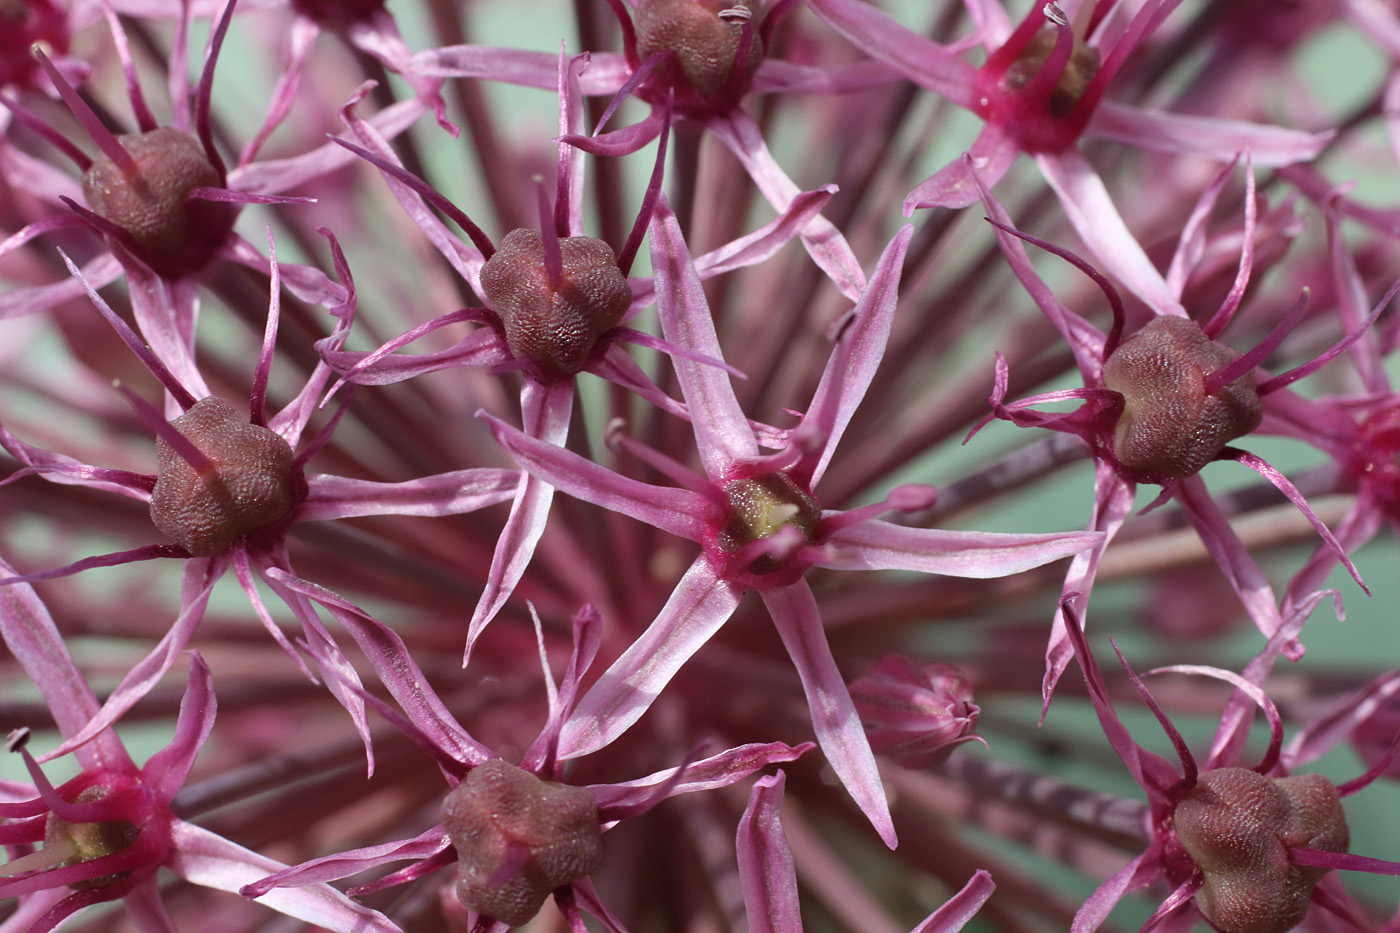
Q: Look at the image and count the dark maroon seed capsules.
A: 7